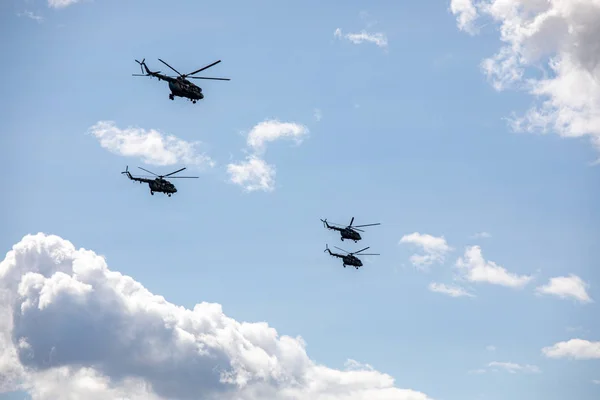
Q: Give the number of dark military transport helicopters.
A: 4